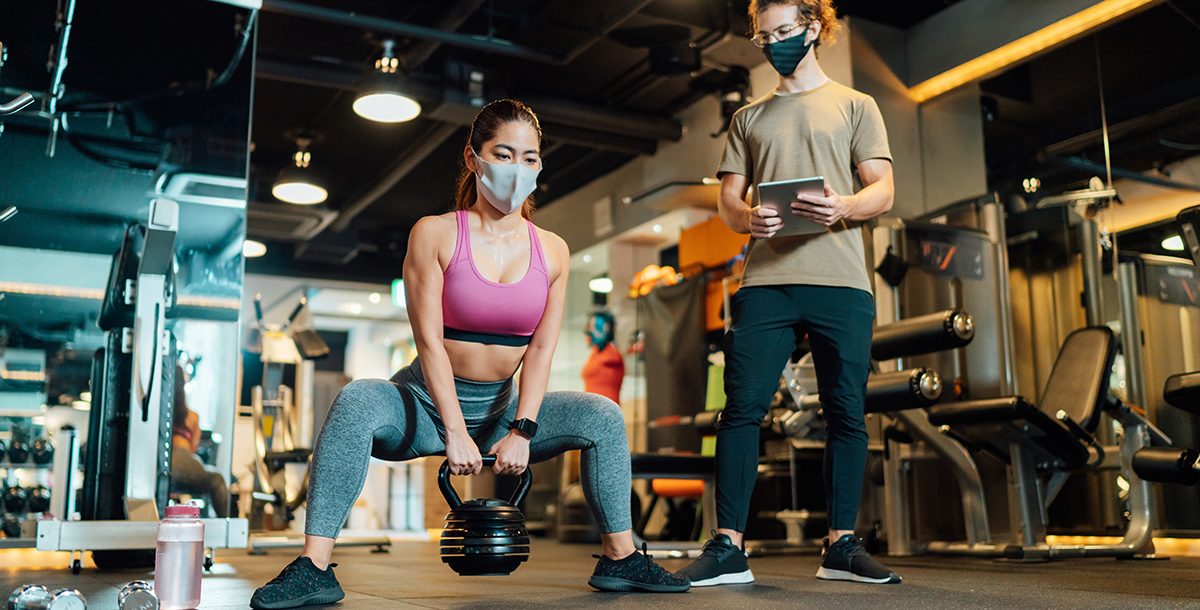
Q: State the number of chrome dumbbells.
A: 2